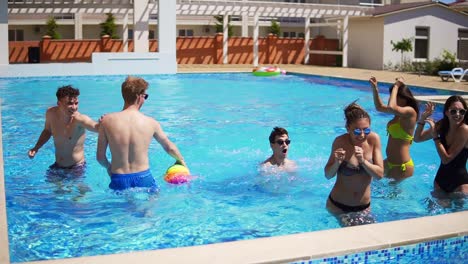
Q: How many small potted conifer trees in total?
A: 4